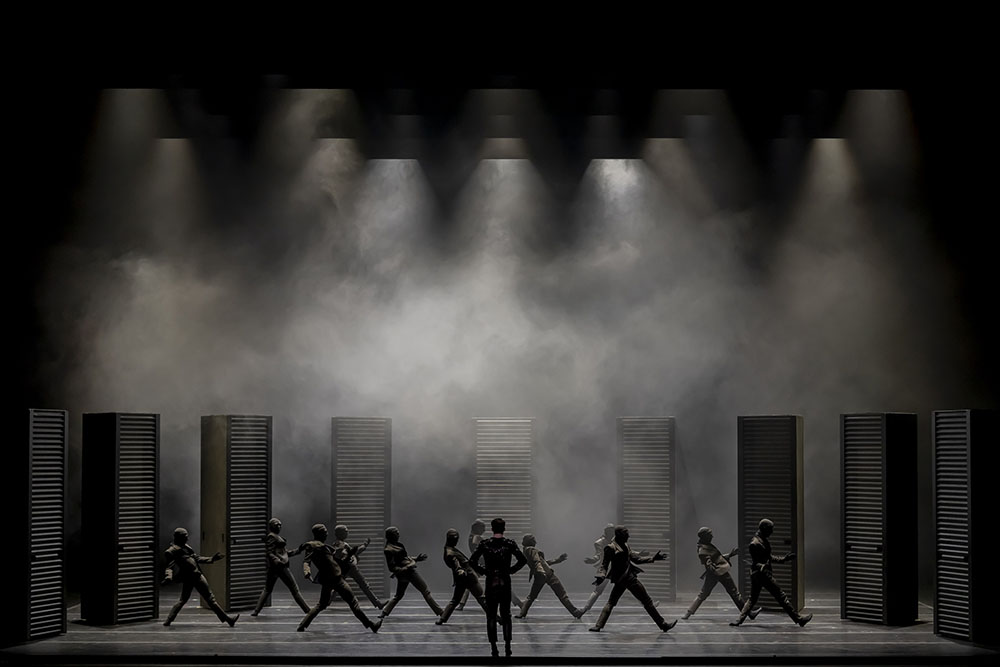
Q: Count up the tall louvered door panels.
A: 9